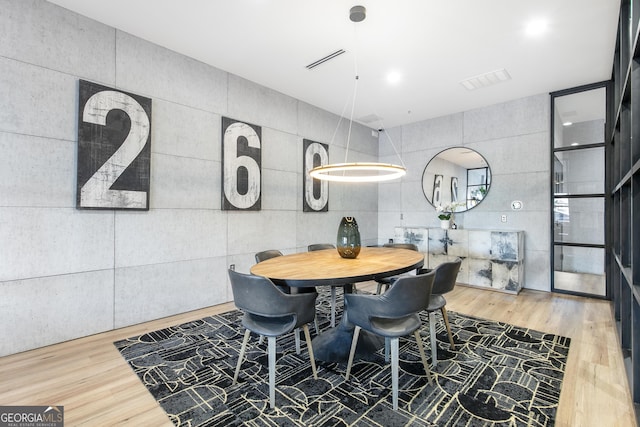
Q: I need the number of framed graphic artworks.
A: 3